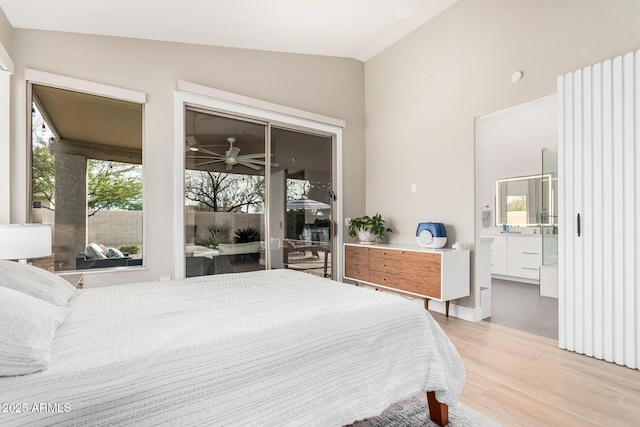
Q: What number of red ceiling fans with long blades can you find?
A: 0